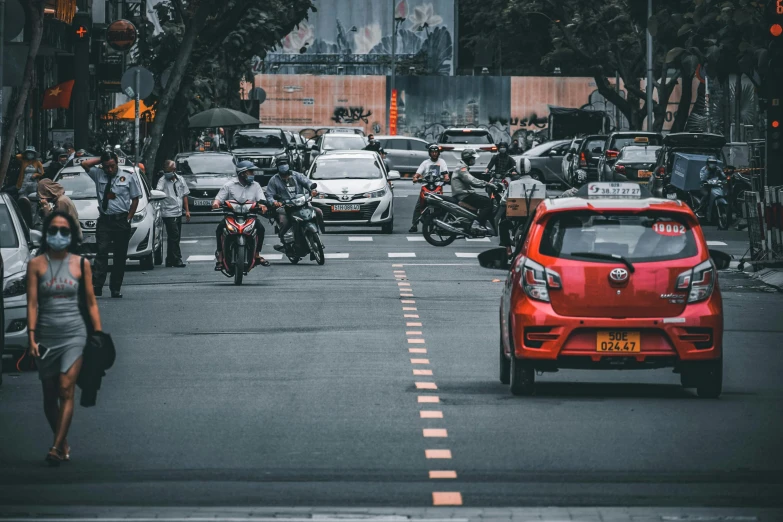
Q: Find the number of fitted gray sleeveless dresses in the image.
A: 1